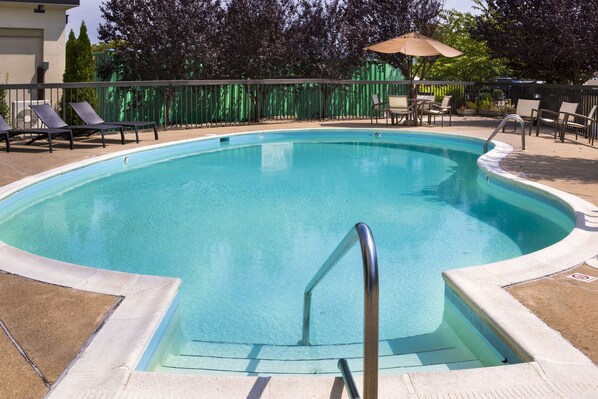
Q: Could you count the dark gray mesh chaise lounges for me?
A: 3